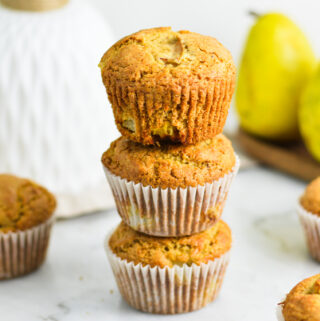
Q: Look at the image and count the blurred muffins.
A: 3